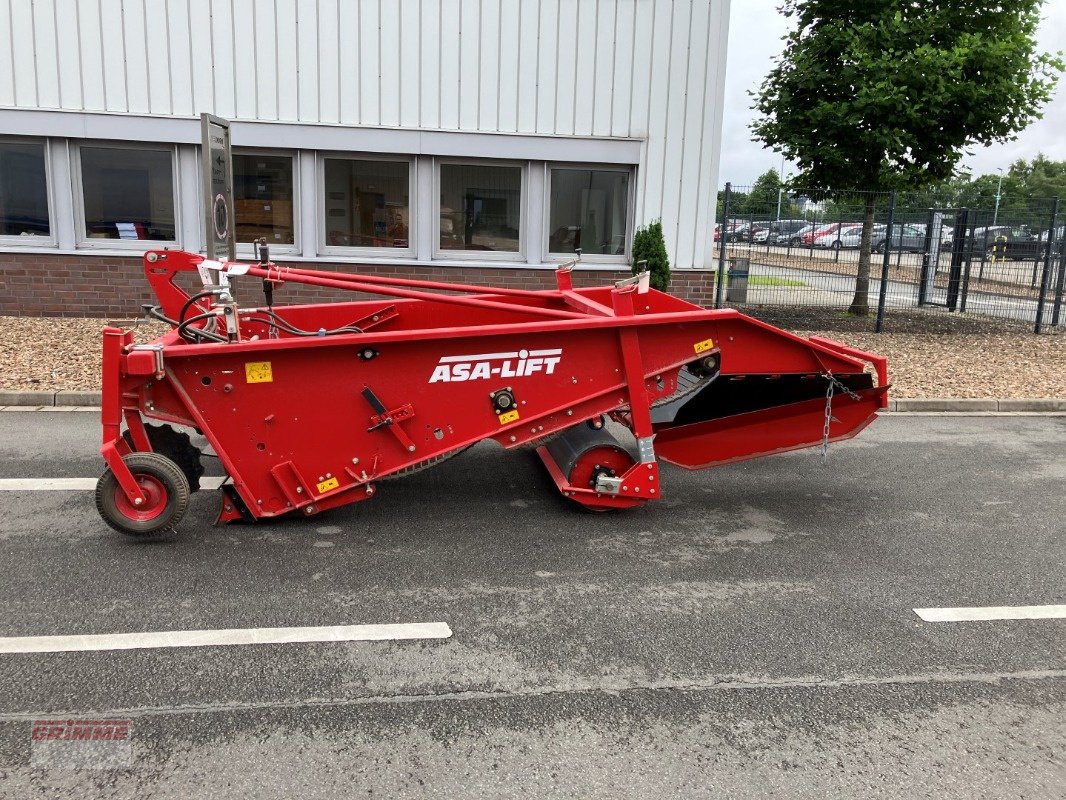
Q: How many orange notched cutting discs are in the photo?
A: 0